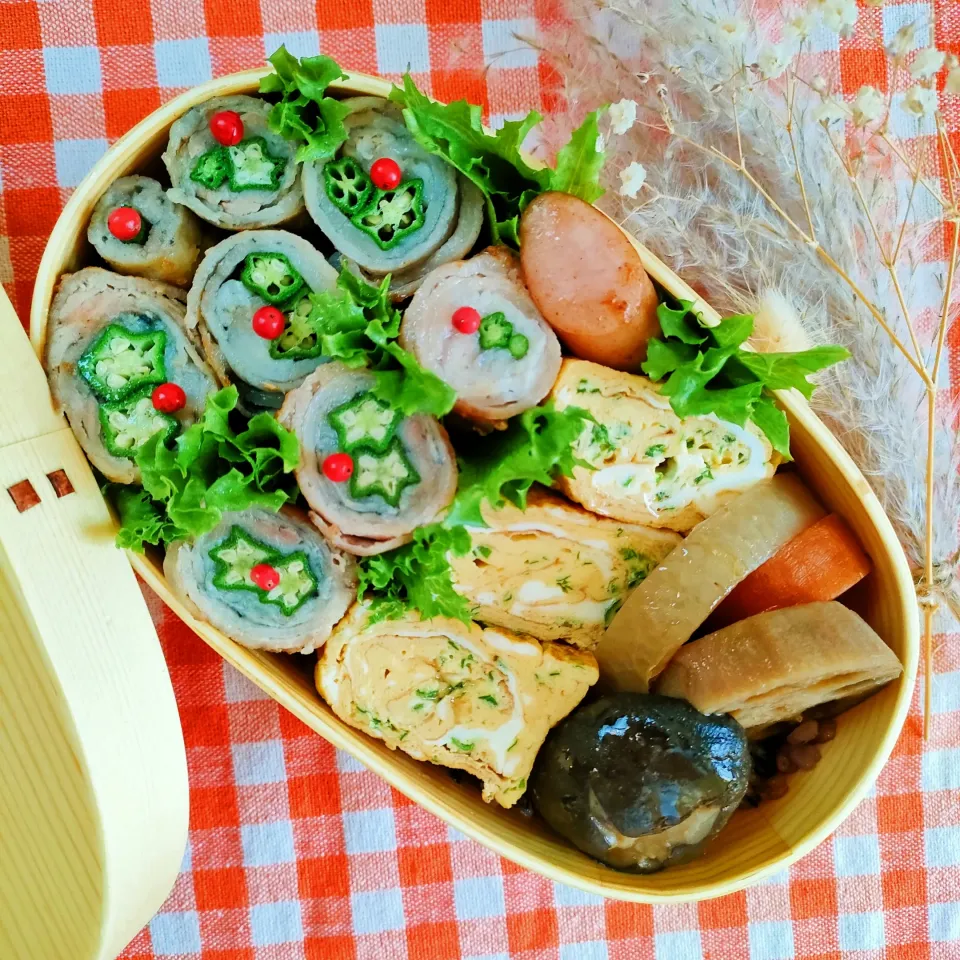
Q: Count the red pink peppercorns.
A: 8